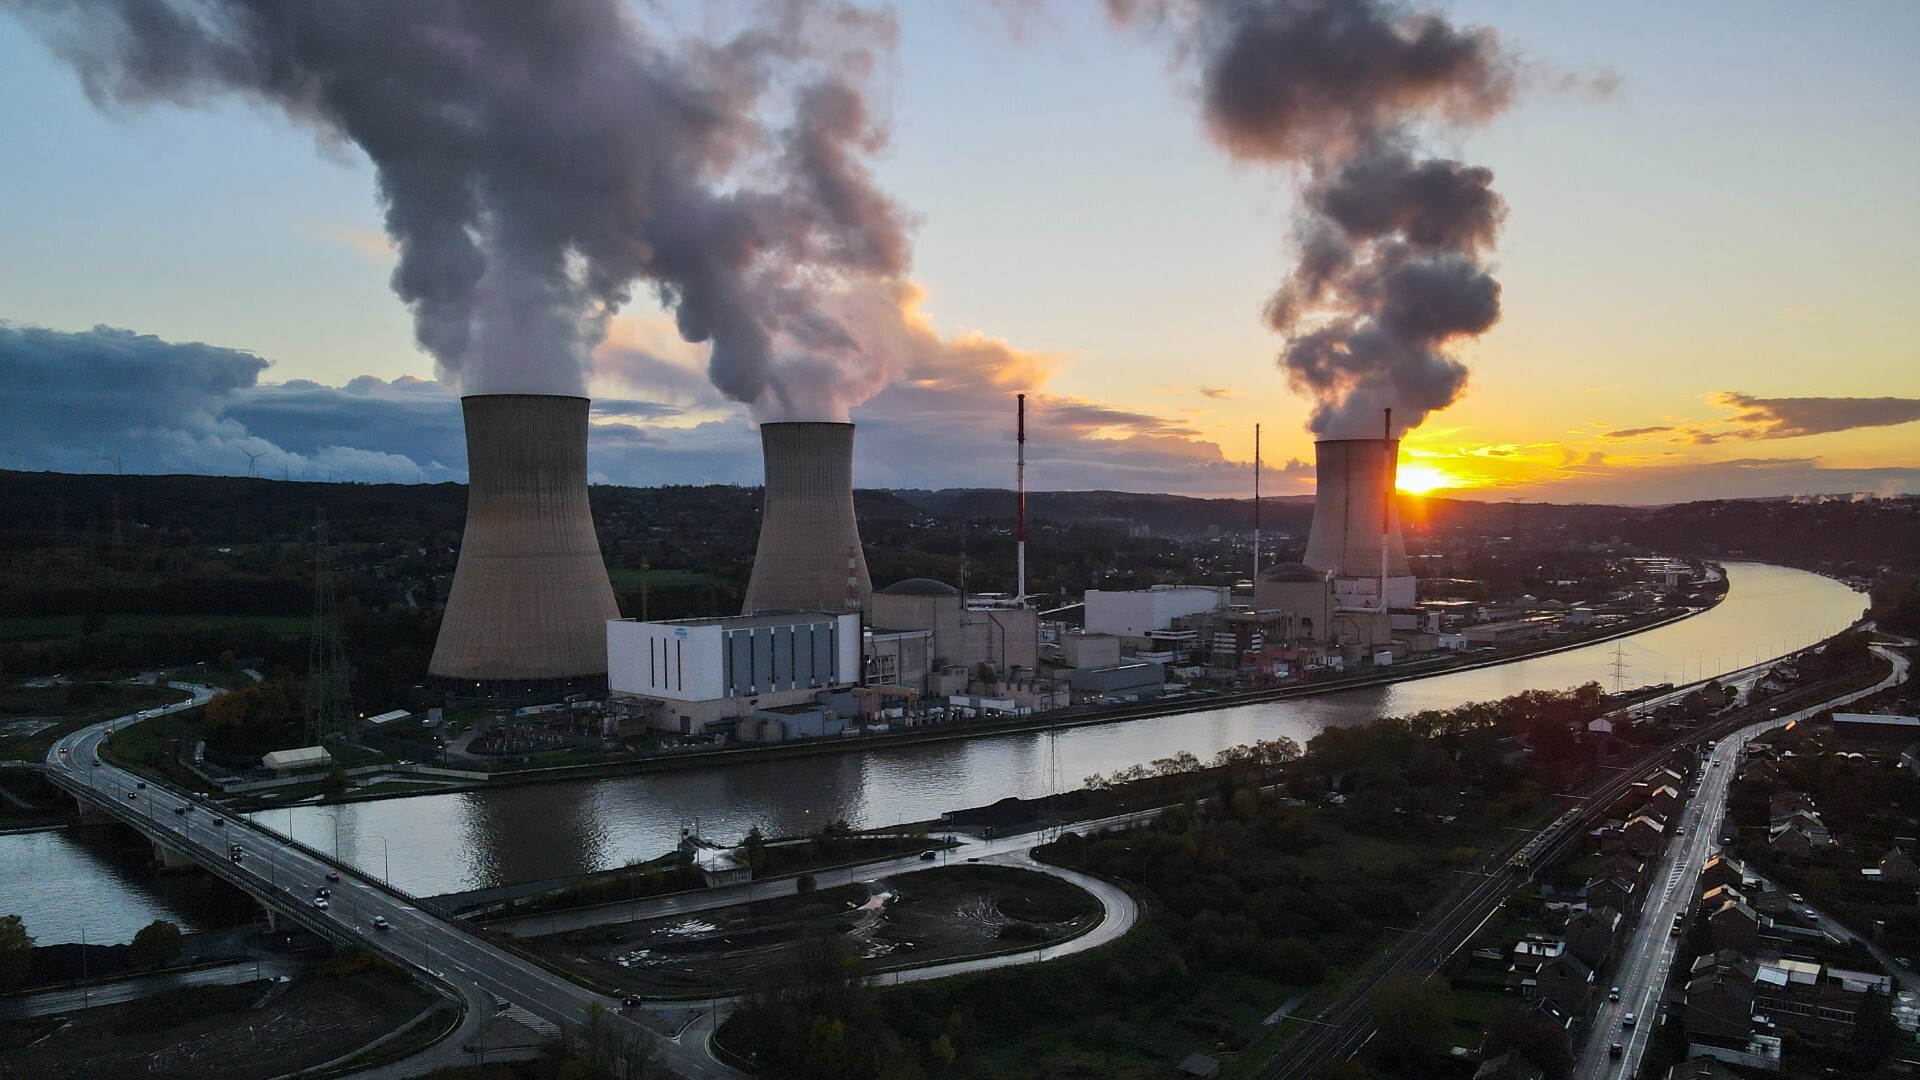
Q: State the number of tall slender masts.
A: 3